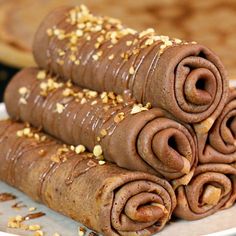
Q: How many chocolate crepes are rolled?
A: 5